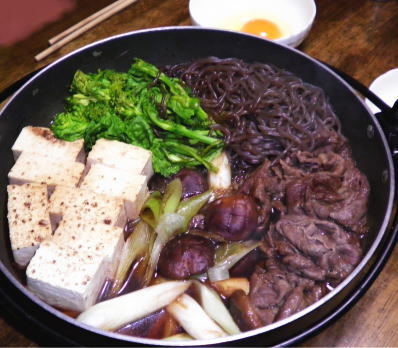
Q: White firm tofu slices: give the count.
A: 8